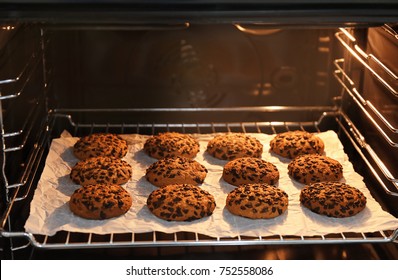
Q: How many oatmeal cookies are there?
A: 12